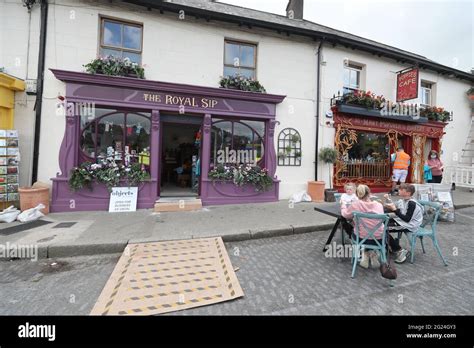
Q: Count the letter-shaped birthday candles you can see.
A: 0